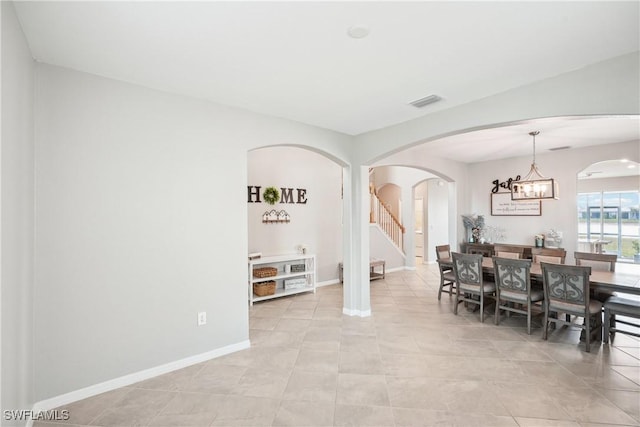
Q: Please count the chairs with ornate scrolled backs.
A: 3